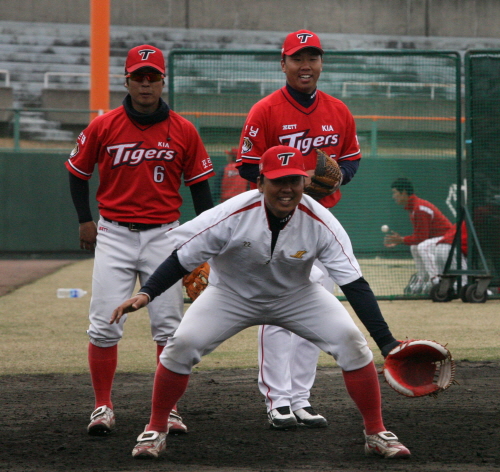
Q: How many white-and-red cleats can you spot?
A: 4